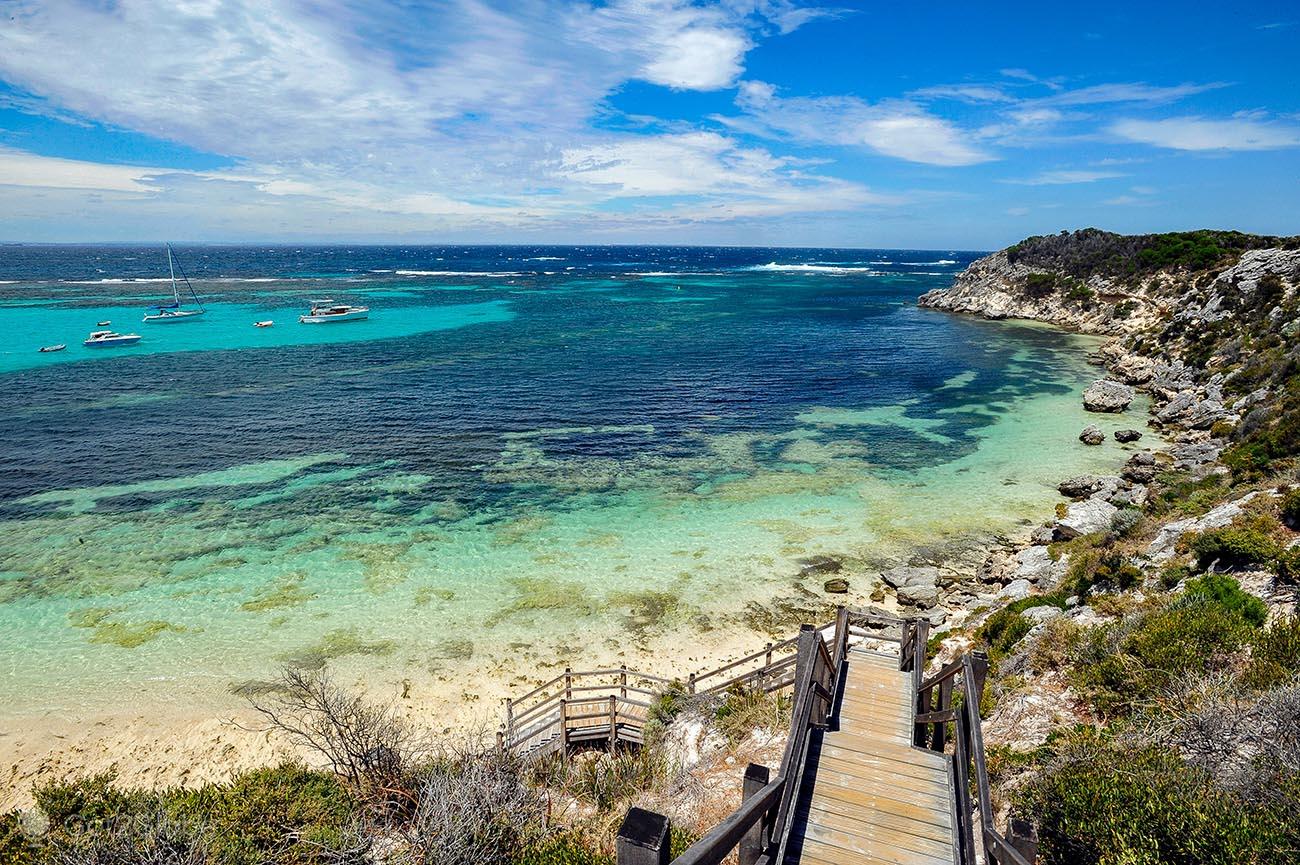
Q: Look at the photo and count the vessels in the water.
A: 6